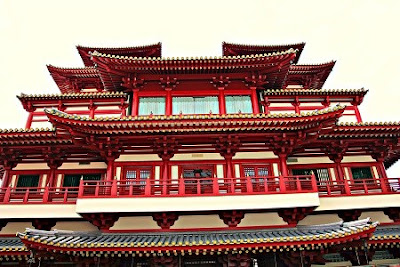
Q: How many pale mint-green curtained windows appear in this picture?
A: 3